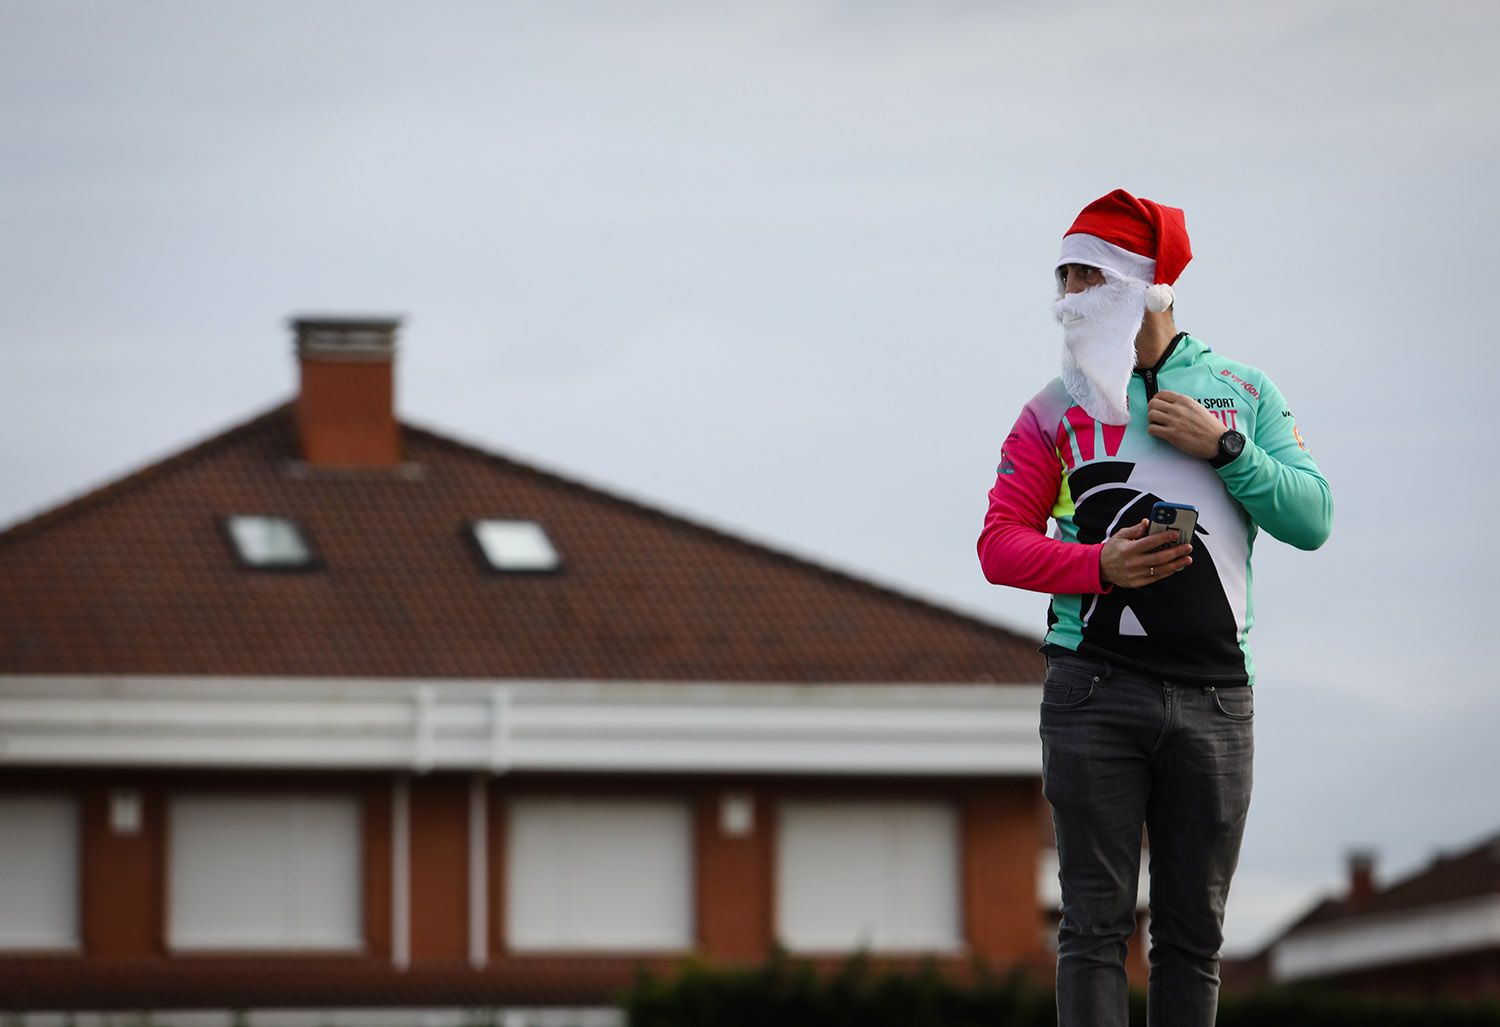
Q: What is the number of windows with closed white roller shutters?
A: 4